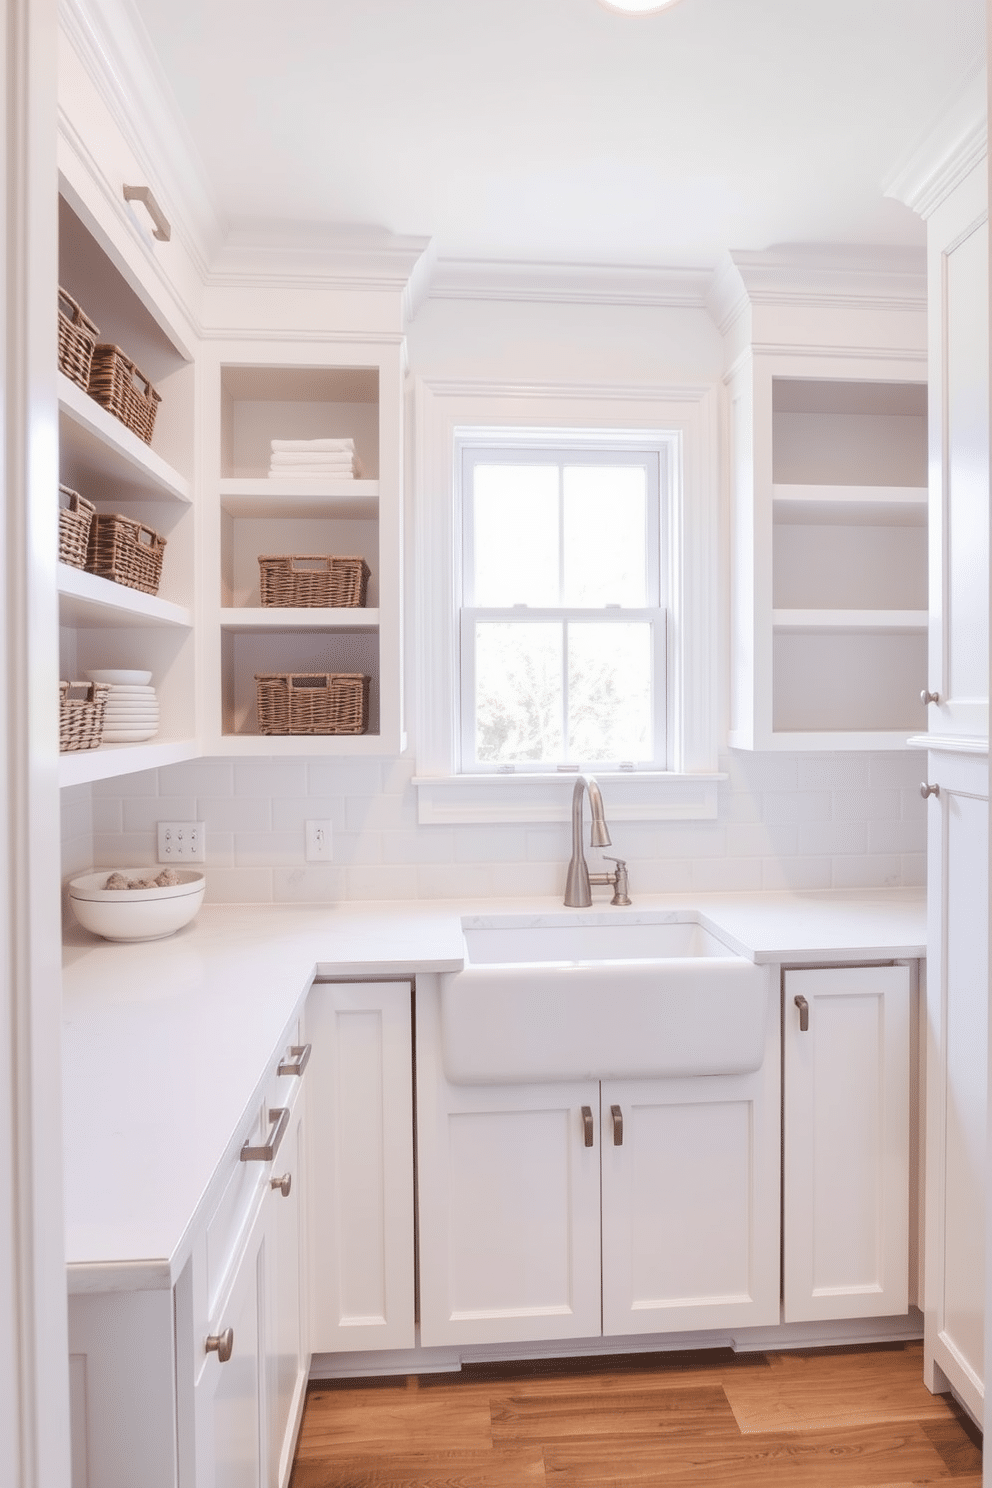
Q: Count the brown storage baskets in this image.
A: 7